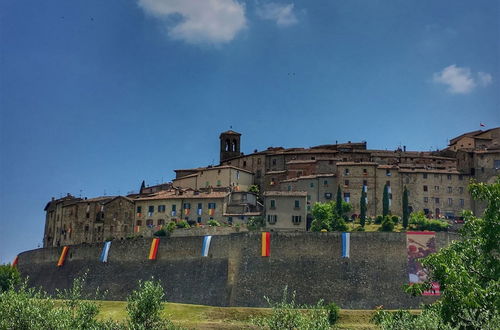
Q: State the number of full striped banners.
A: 6